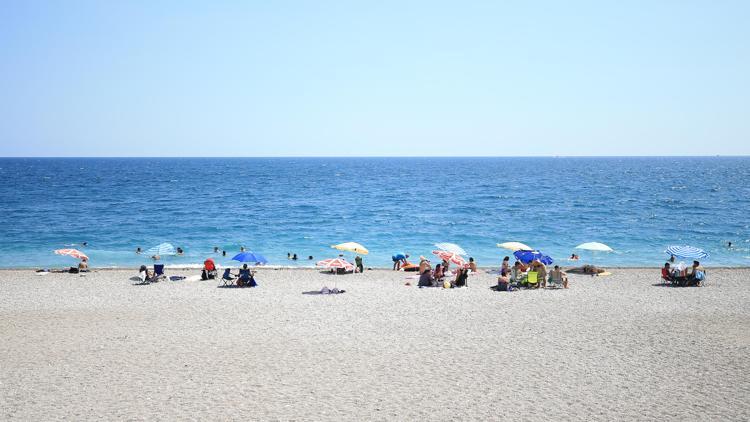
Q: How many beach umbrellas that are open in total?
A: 11